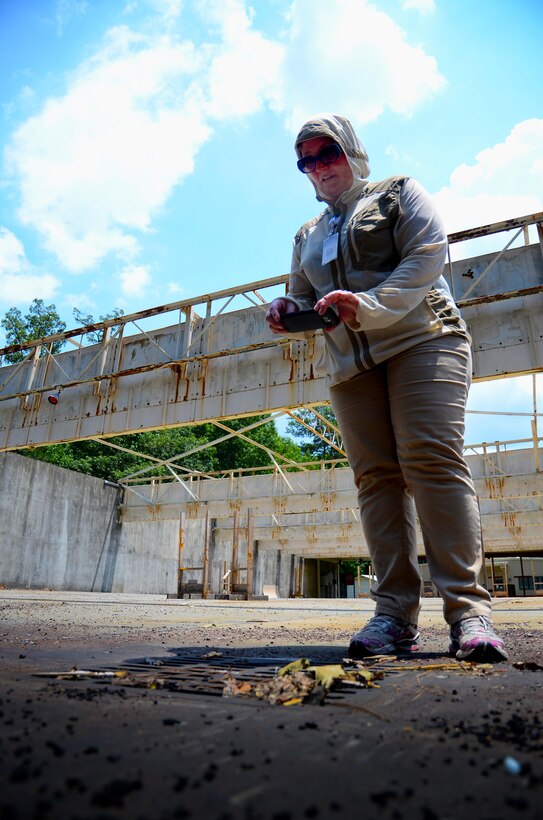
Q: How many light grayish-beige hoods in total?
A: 1